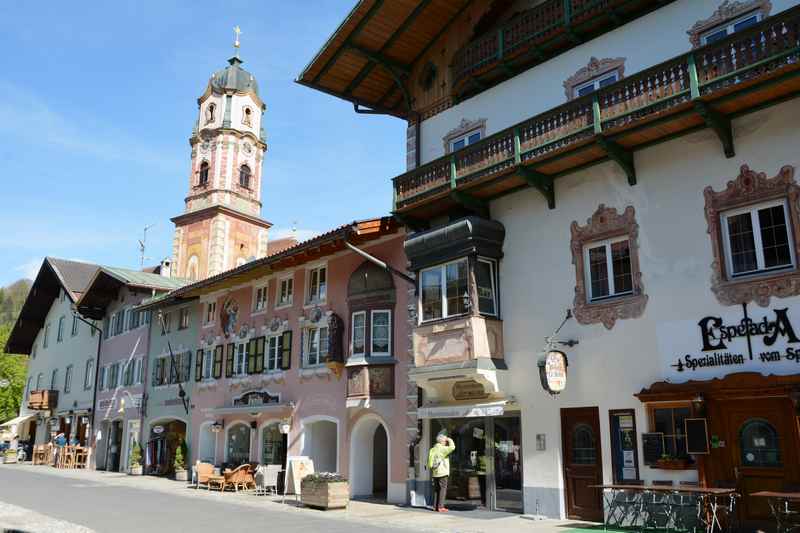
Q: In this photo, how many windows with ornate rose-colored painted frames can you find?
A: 5